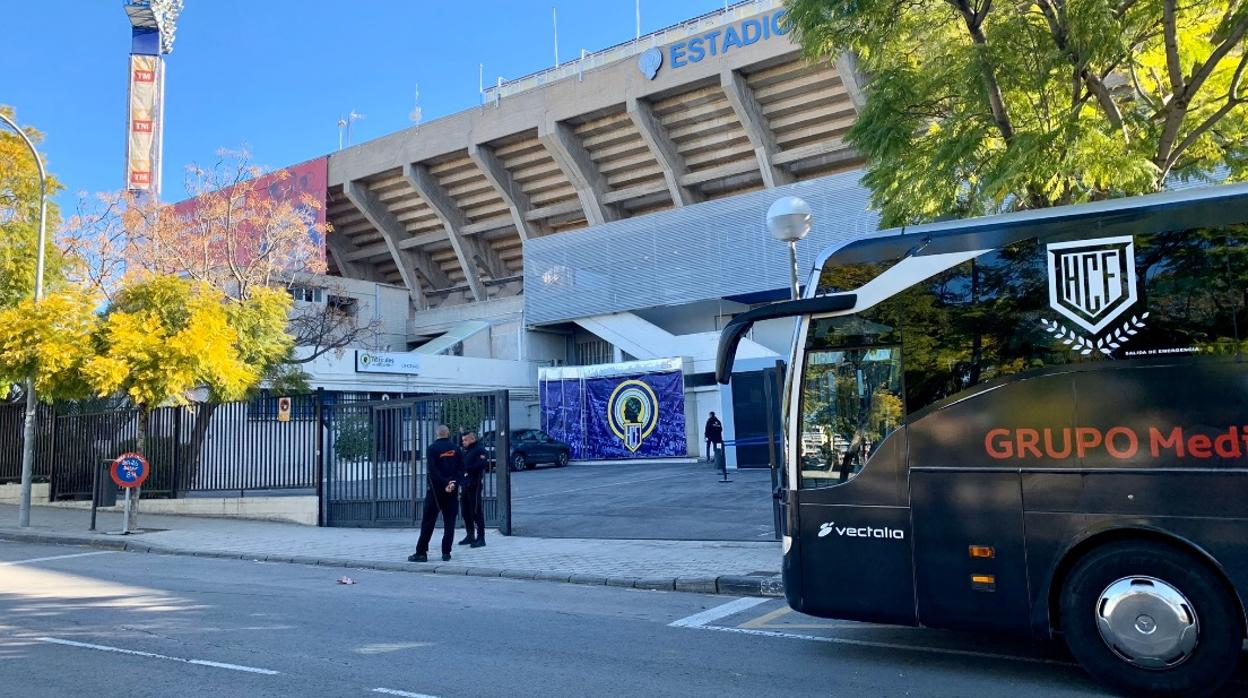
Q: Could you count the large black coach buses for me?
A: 1